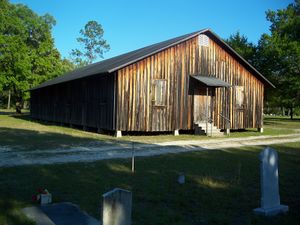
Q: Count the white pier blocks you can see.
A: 4